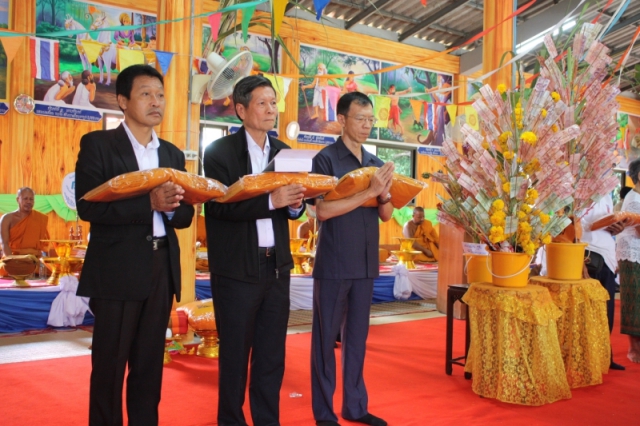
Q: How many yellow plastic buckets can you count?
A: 3